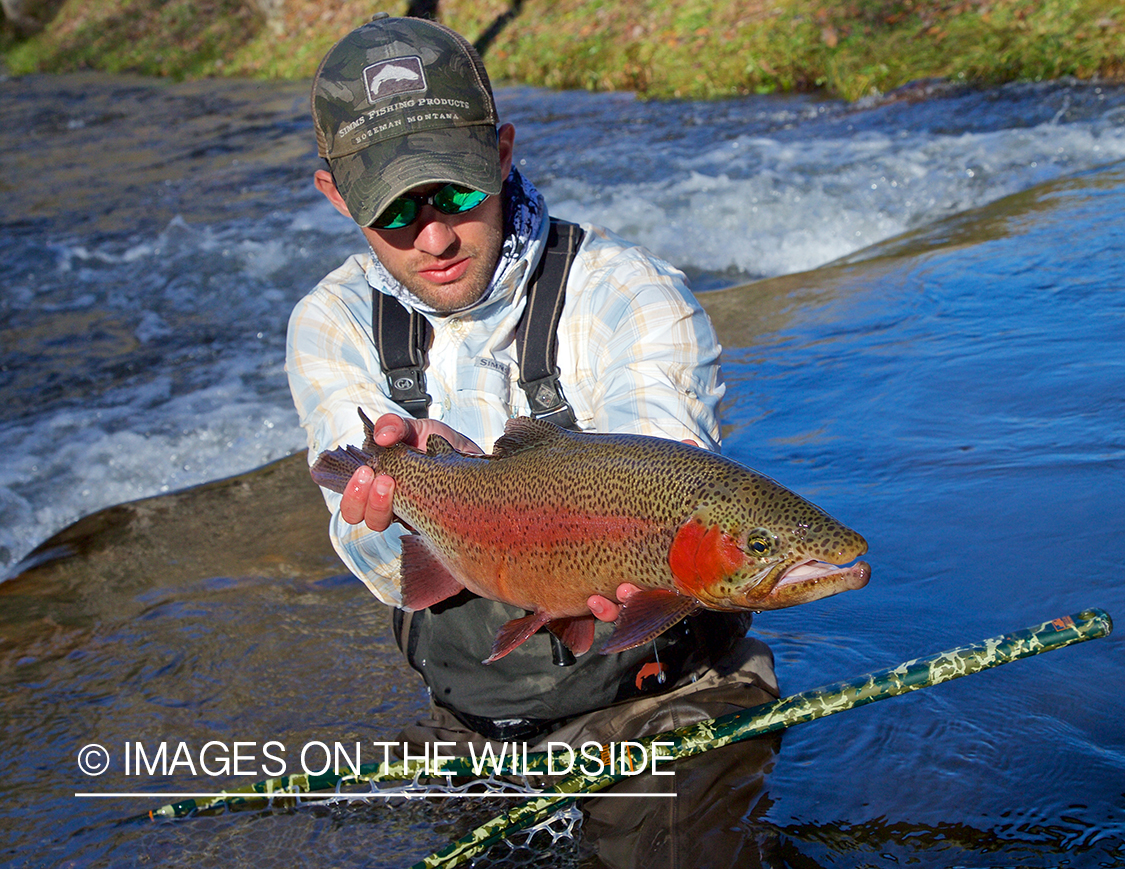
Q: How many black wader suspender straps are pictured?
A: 2